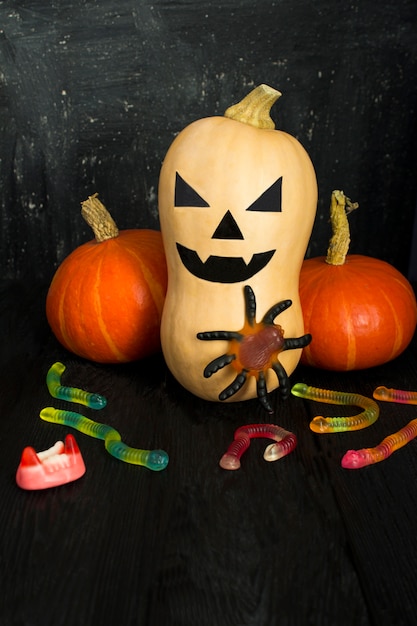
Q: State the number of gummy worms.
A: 6